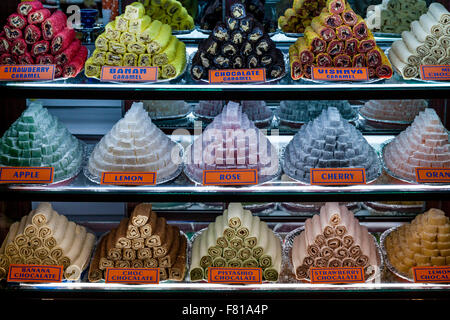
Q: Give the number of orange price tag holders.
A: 15